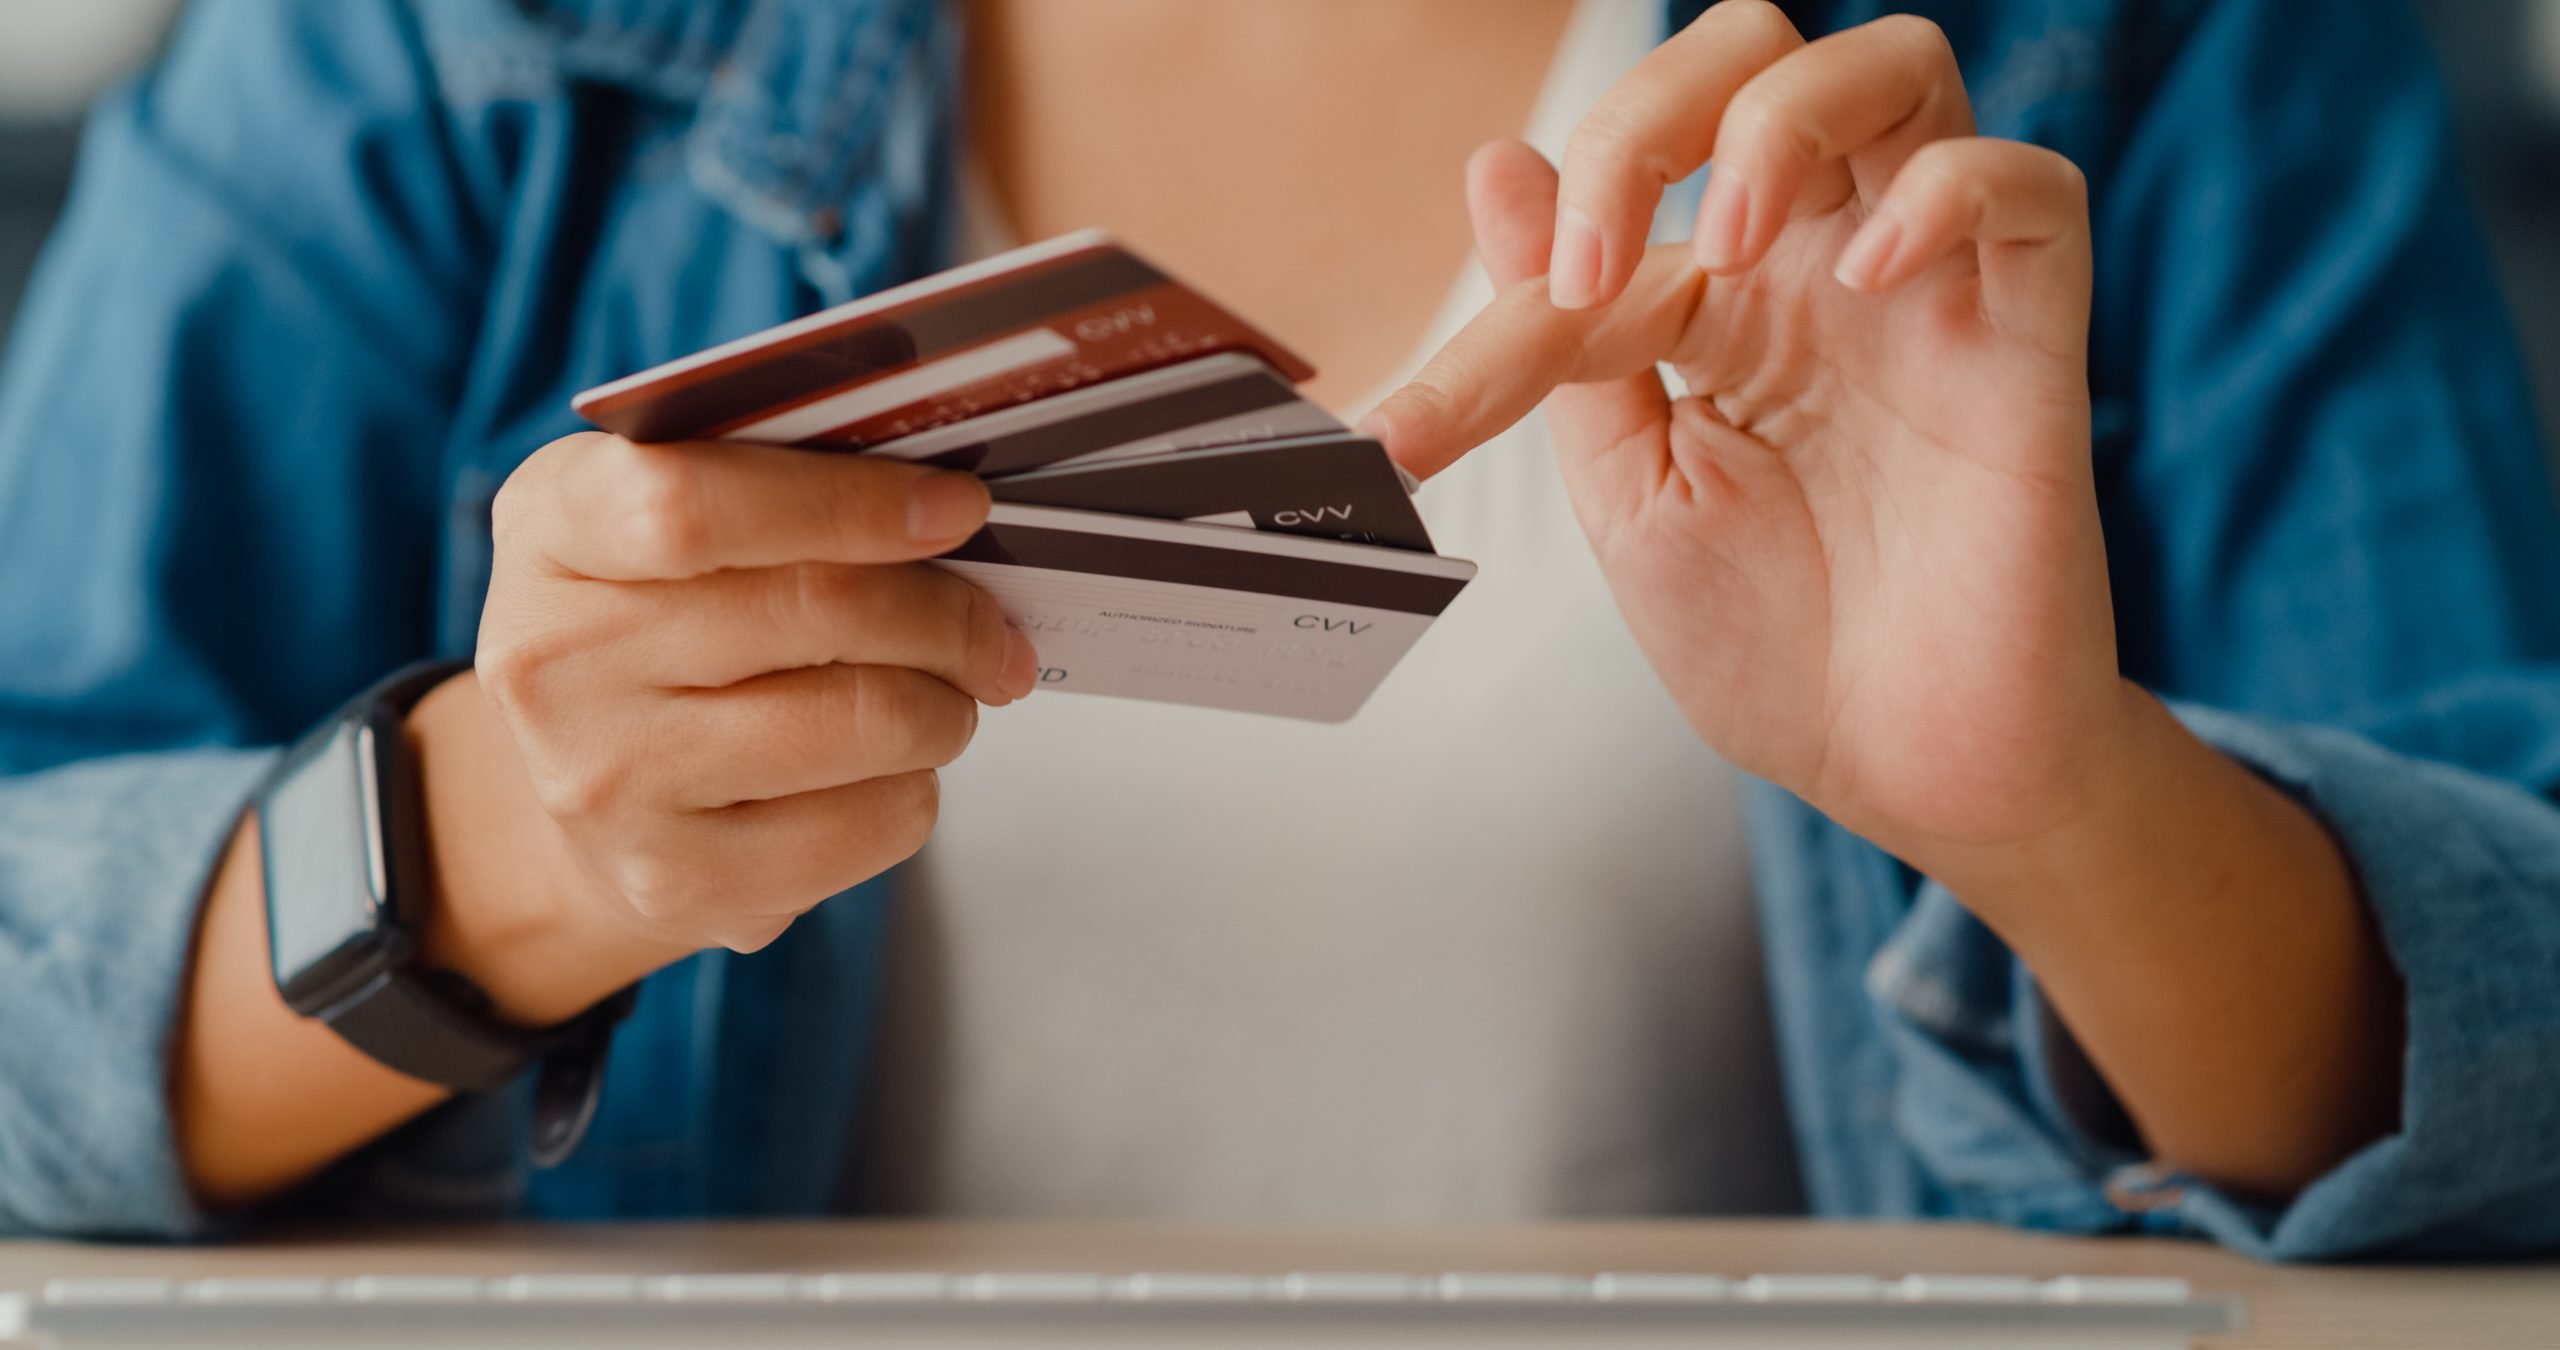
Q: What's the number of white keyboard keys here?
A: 14